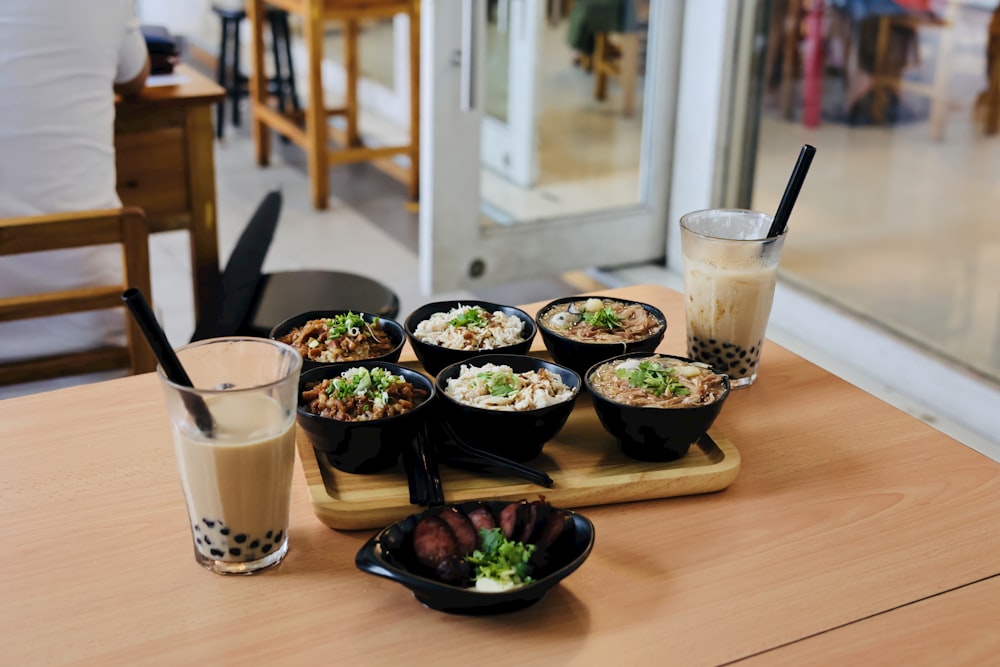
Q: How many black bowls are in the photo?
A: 7